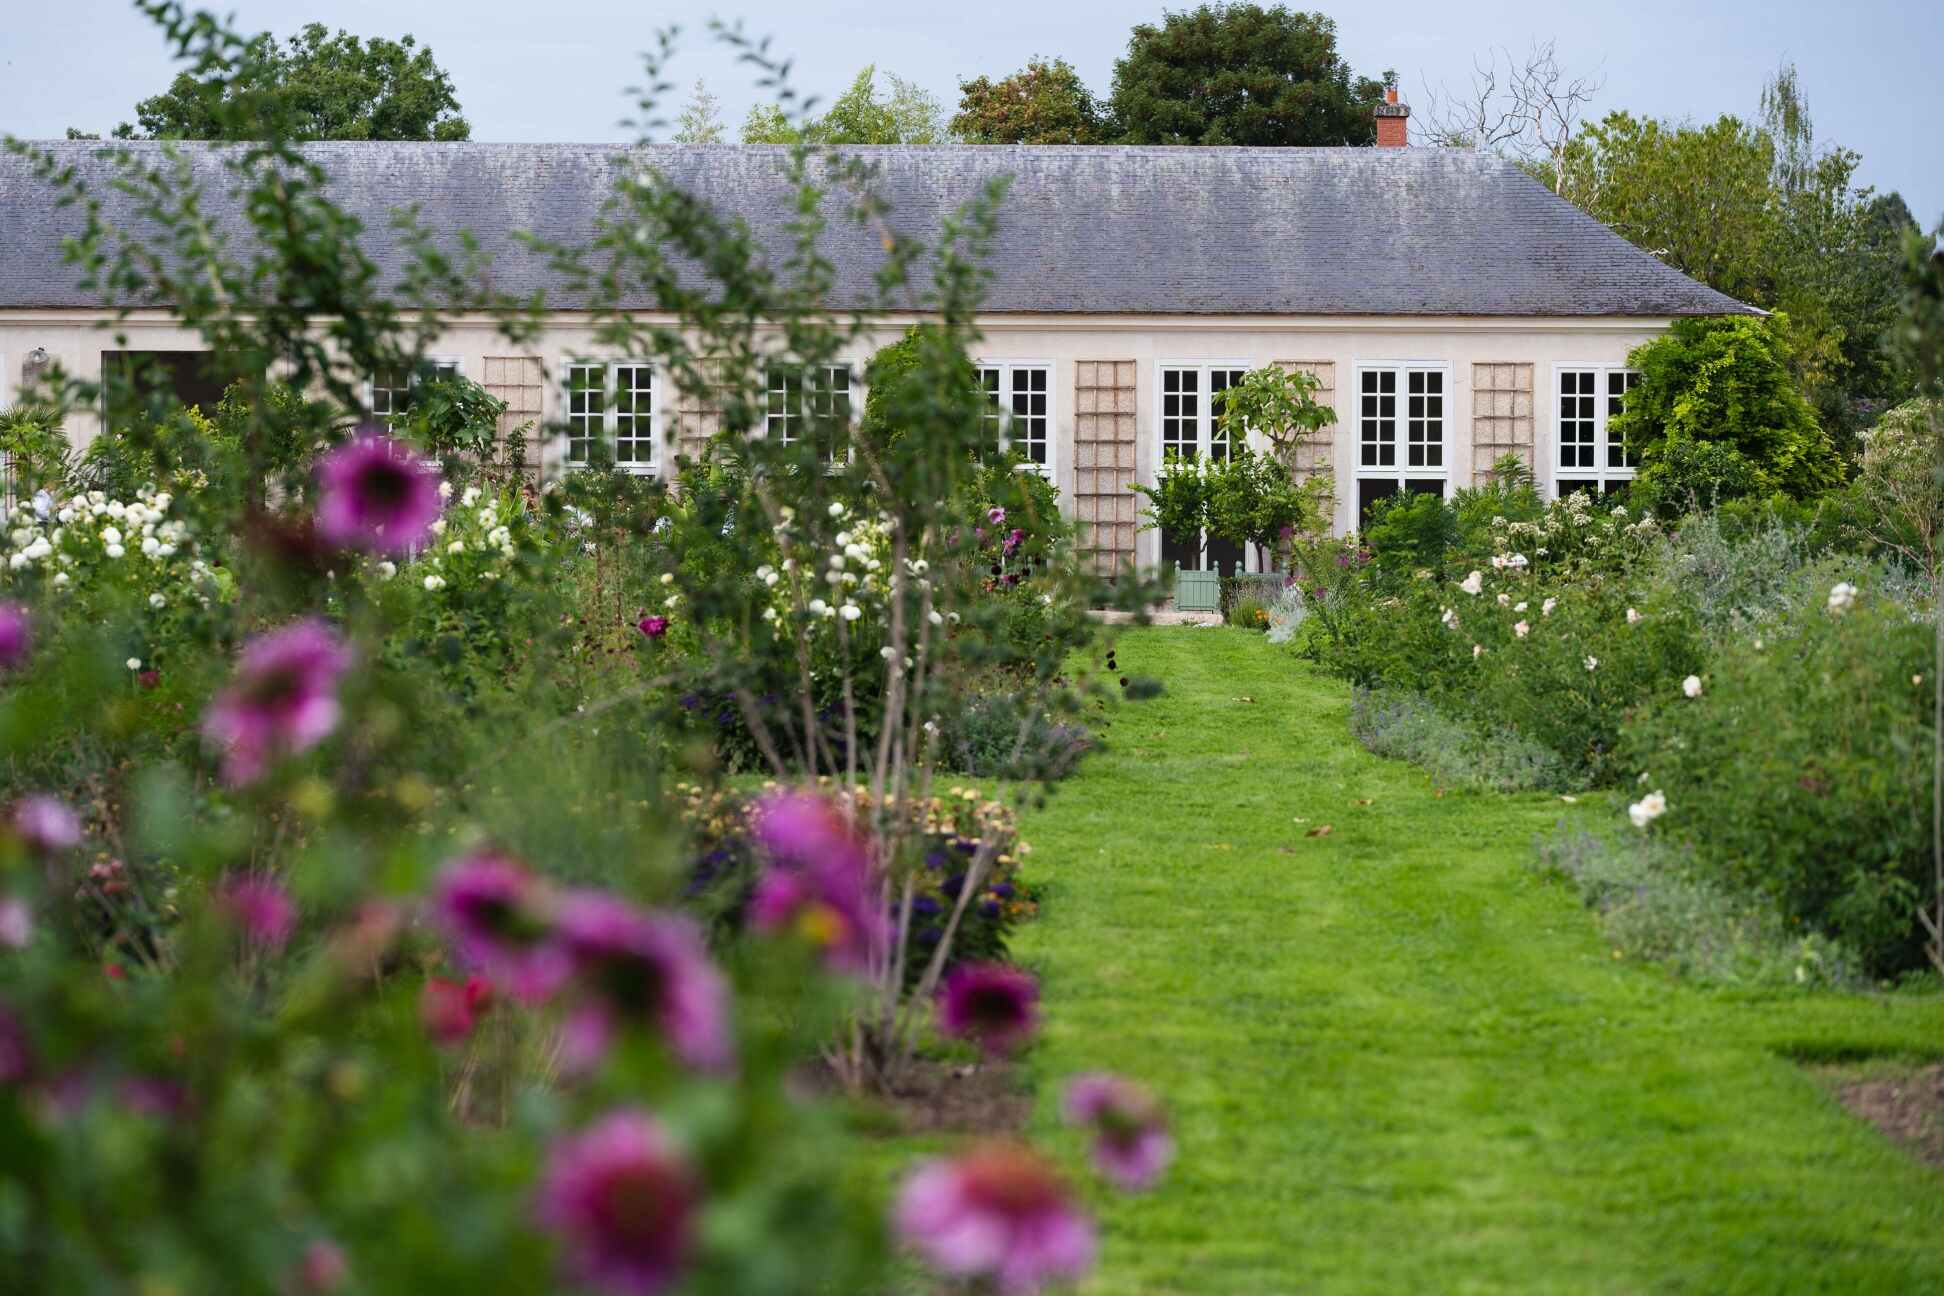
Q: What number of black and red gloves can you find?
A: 0